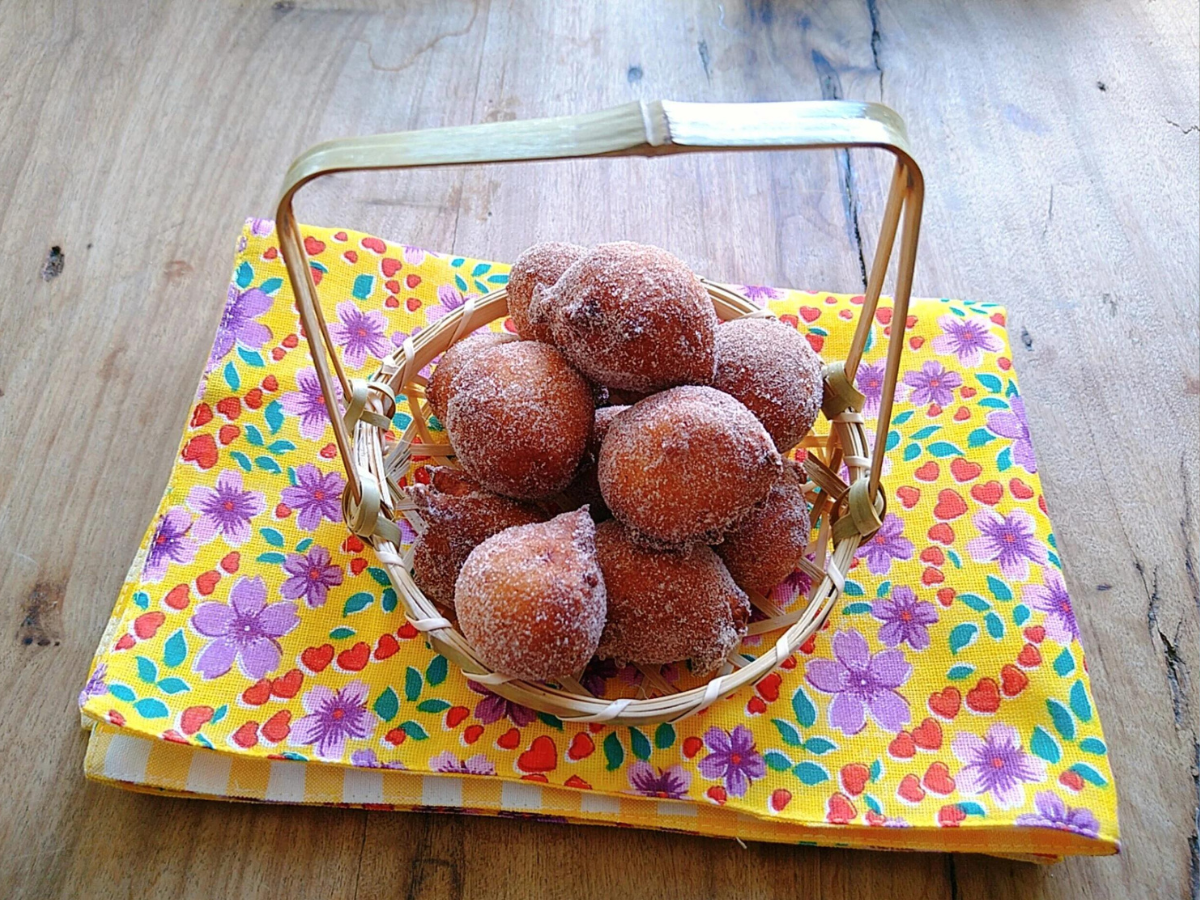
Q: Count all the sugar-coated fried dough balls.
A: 11